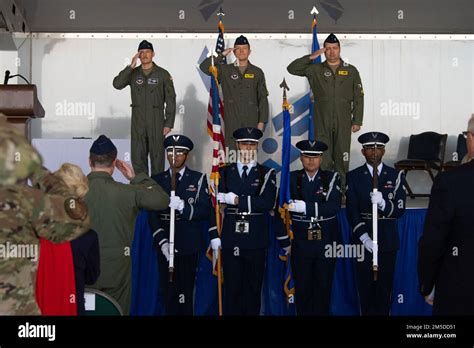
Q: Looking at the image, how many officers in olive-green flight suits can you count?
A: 4